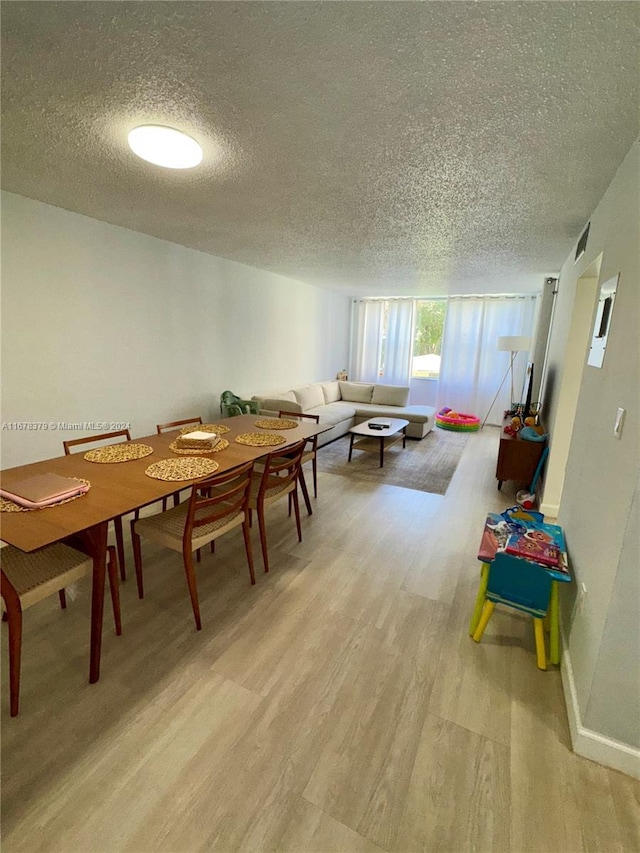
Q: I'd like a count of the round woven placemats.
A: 7